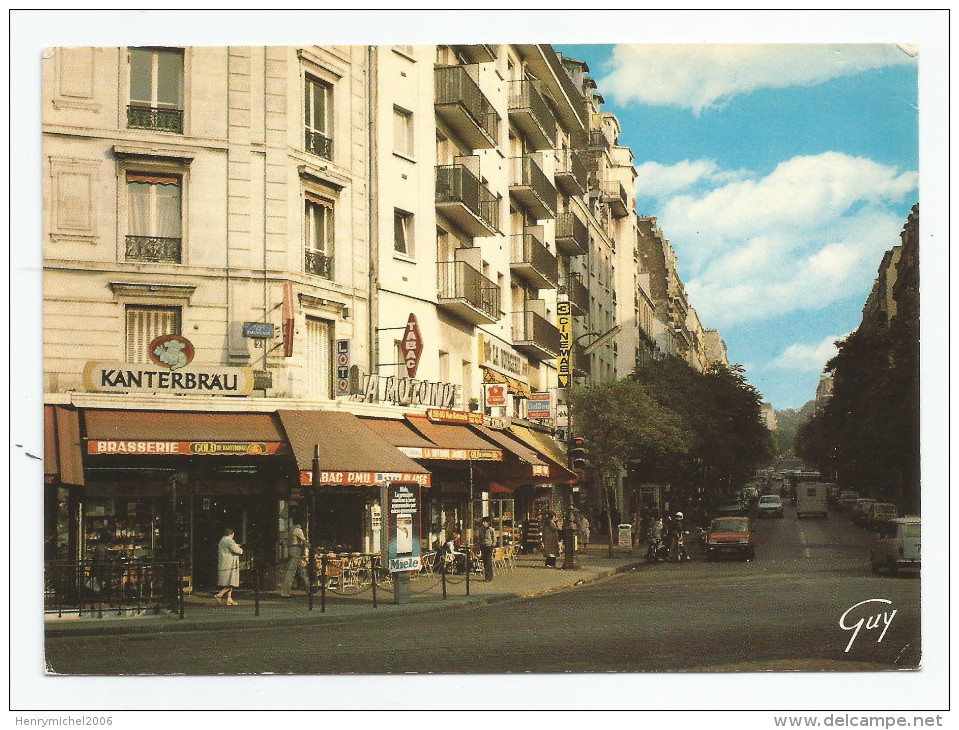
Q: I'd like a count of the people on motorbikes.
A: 2